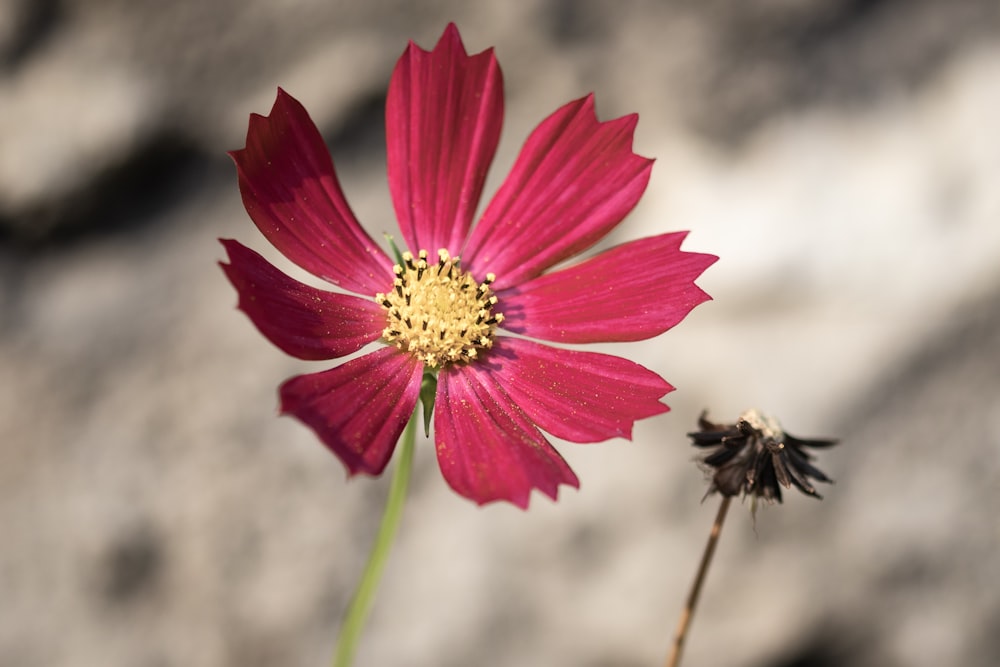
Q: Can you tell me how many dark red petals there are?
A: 8